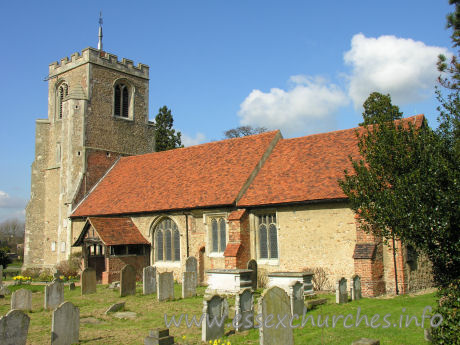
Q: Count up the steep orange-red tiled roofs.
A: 3